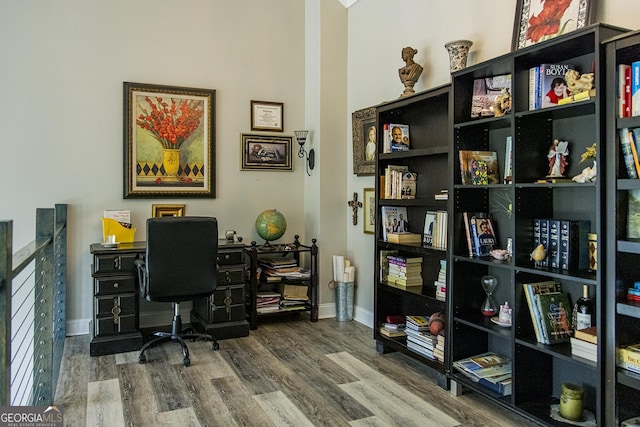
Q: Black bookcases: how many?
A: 3